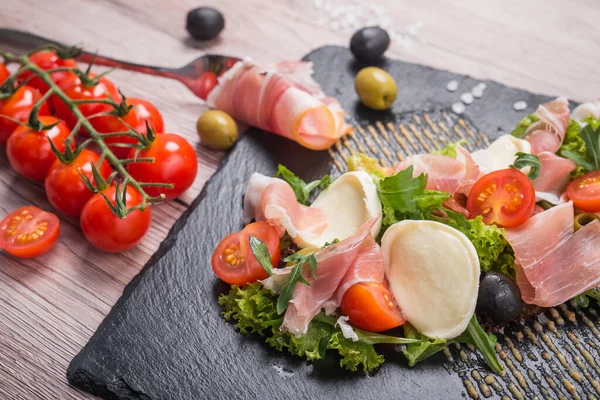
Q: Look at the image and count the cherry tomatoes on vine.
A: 9